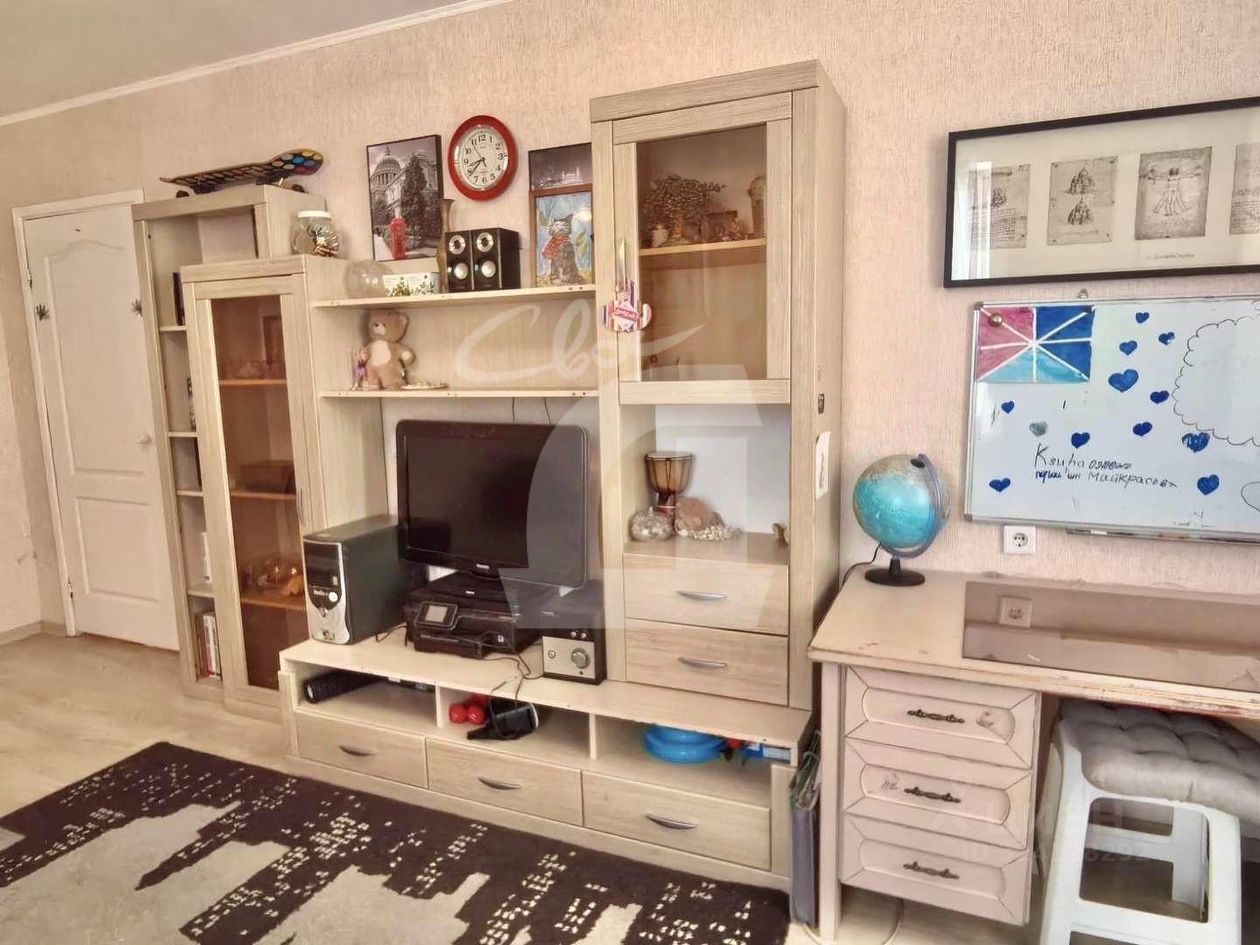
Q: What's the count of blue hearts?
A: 11